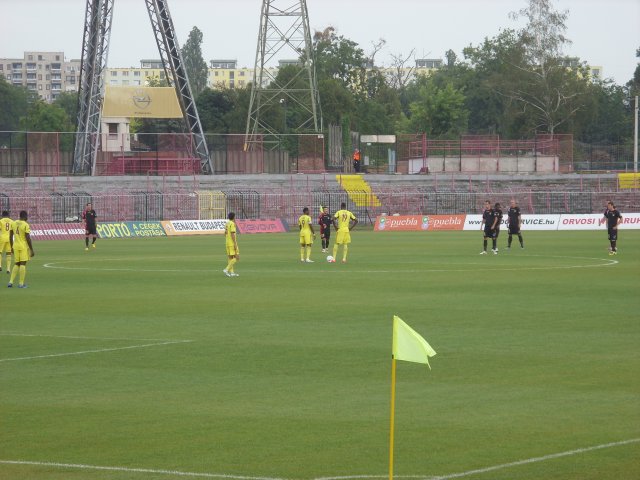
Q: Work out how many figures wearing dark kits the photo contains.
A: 6